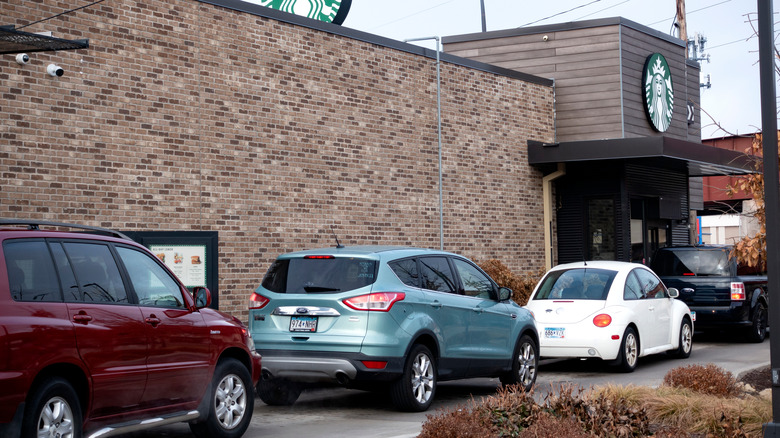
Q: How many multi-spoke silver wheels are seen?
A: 6